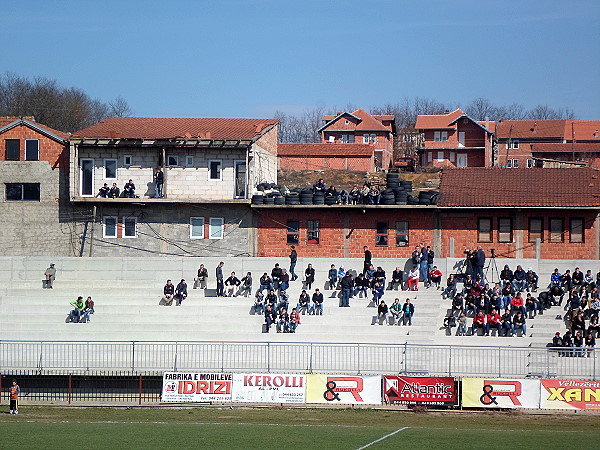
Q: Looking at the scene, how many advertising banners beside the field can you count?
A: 6